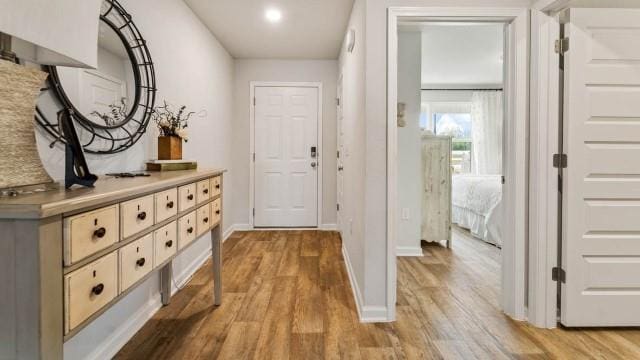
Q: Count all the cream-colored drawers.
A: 12